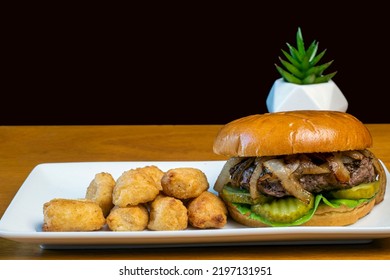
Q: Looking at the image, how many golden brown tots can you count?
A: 8